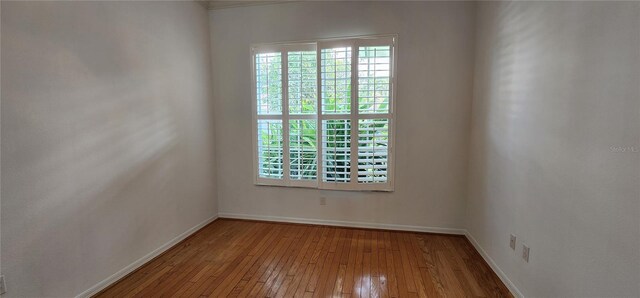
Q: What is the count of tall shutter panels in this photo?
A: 4